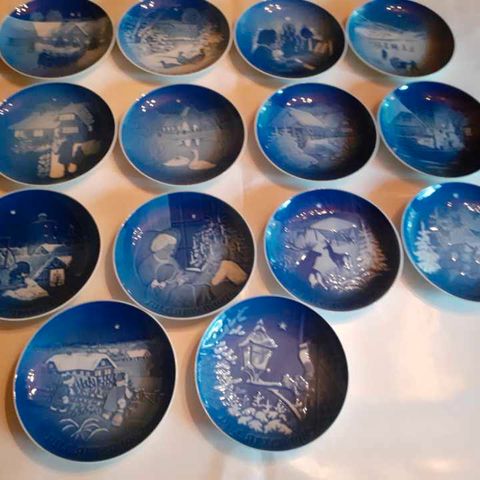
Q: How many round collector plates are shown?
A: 14